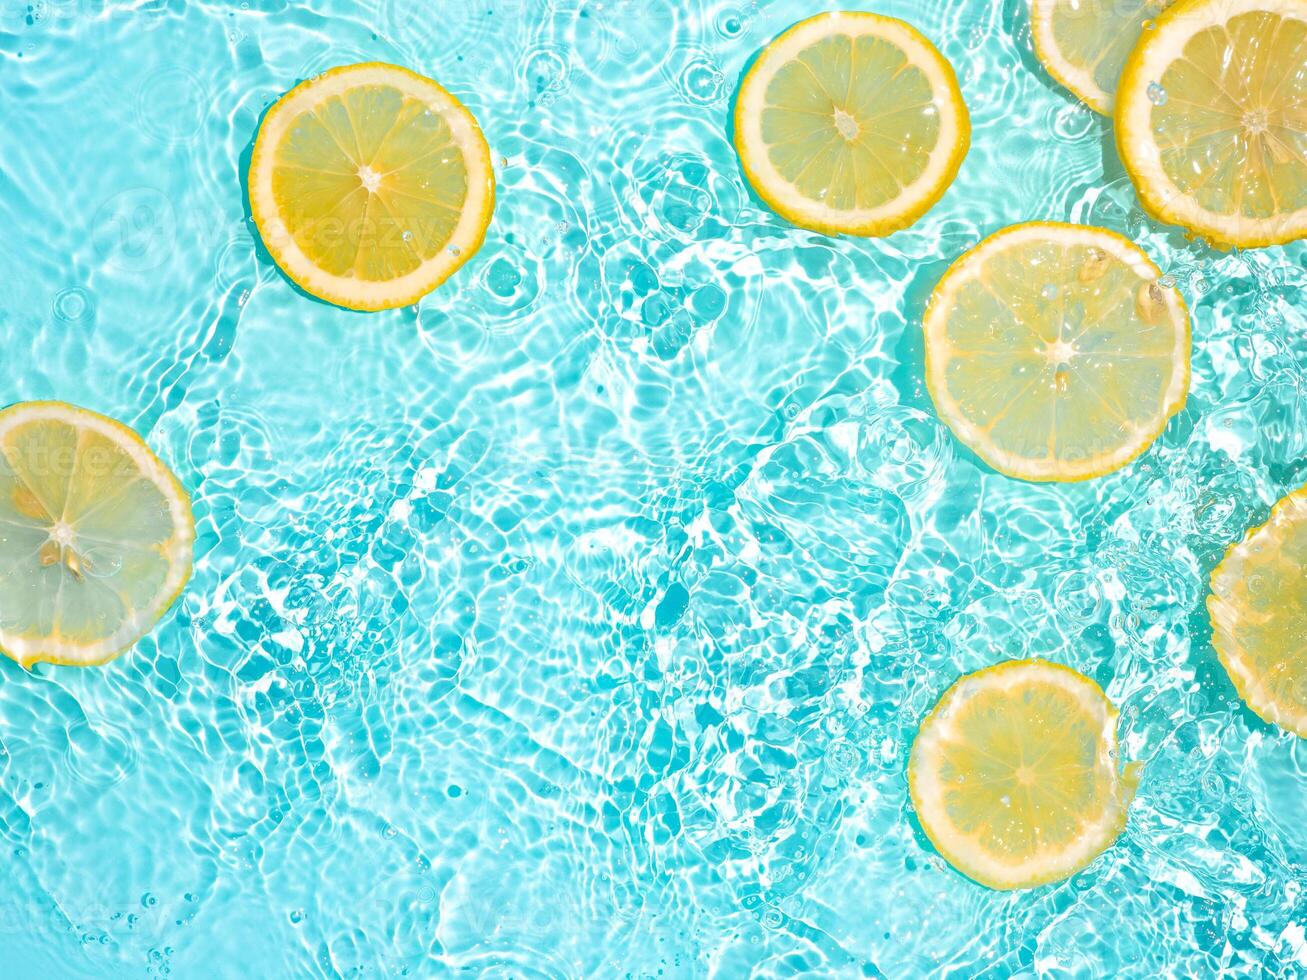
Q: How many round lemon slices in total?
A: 8